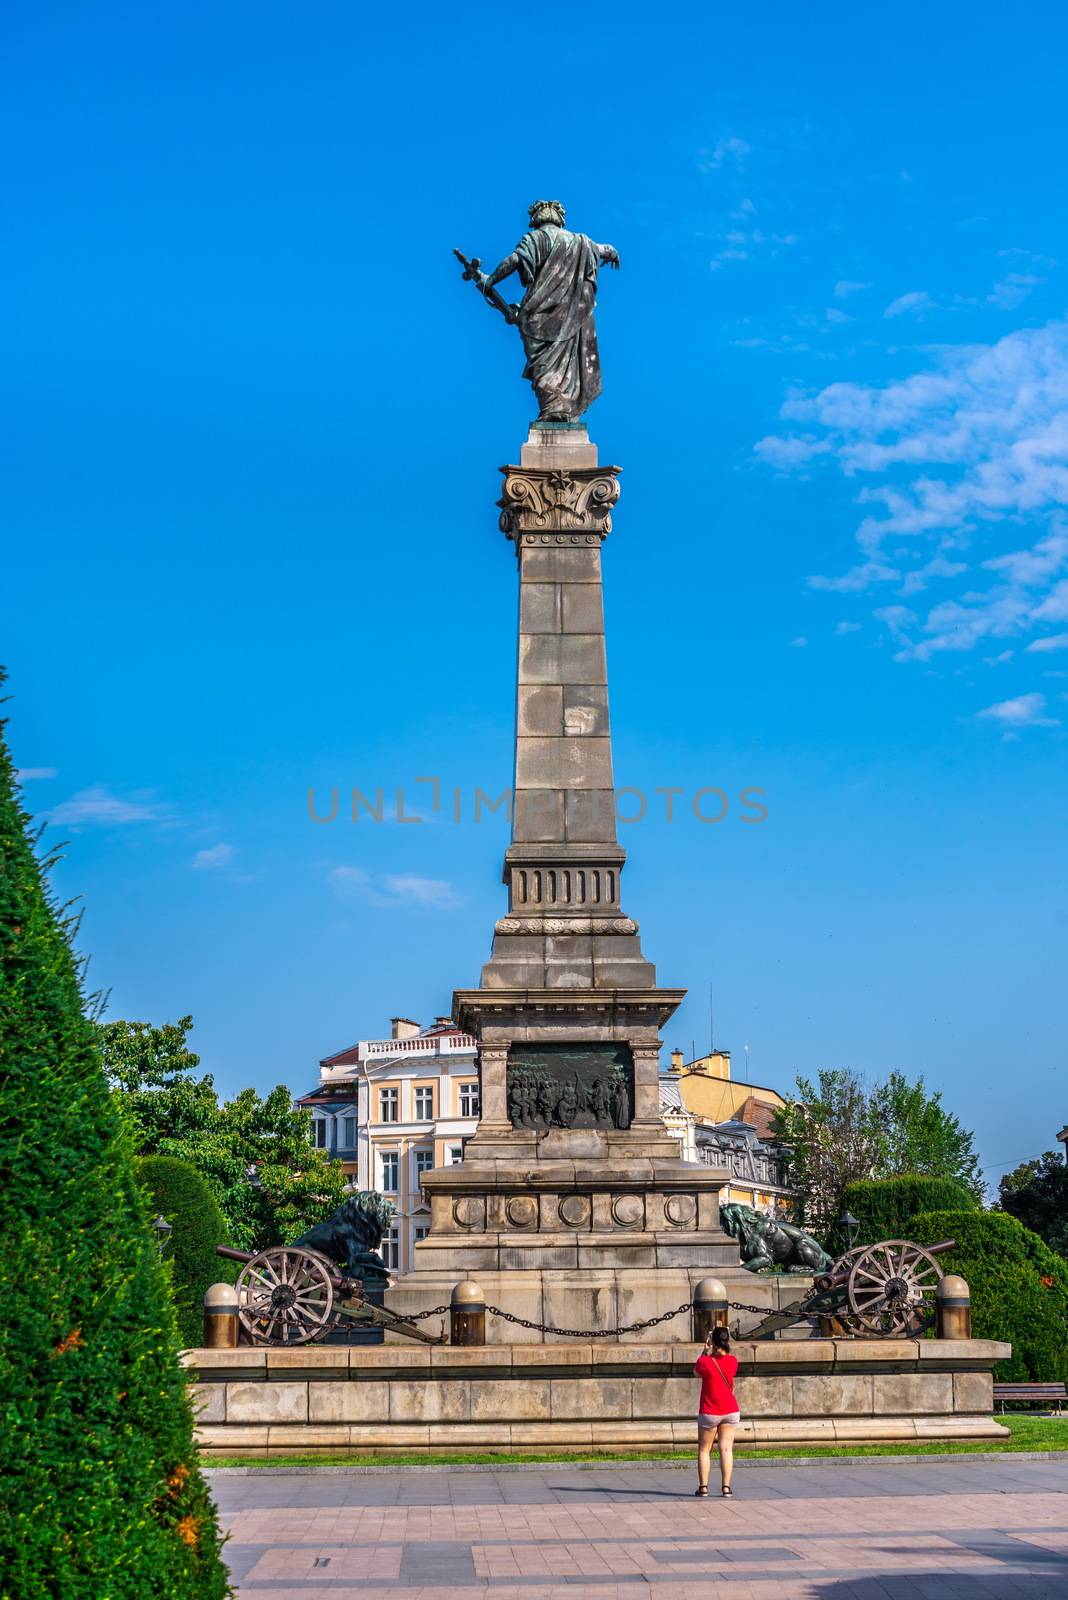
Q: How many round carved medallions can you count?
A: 5